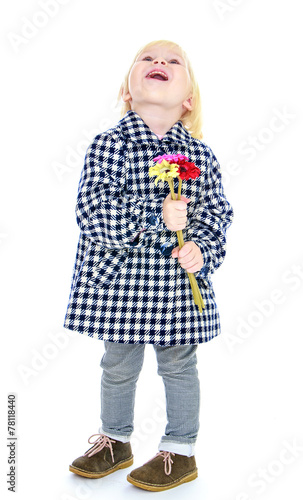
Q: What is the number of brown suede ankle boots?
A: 2